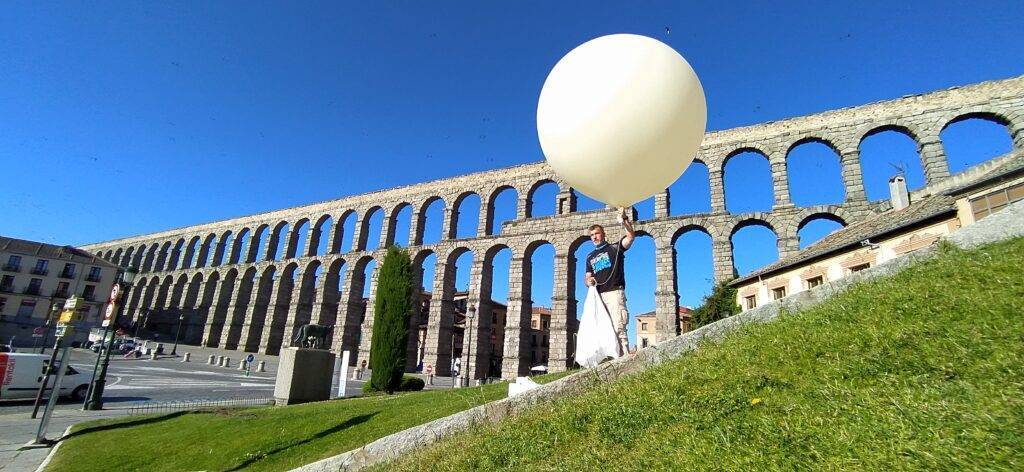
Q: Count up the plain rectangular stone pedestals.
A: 1